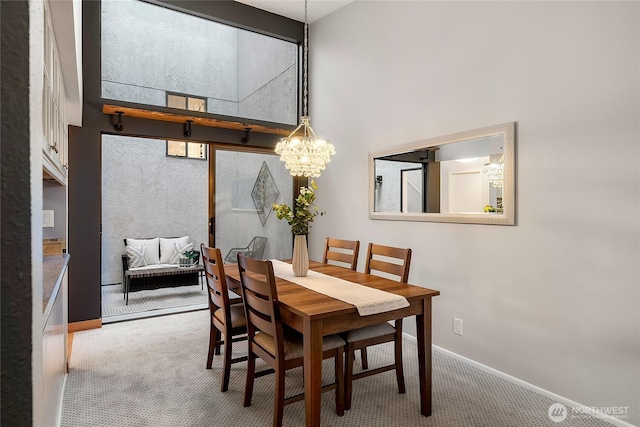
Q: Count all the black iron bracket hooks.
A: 3